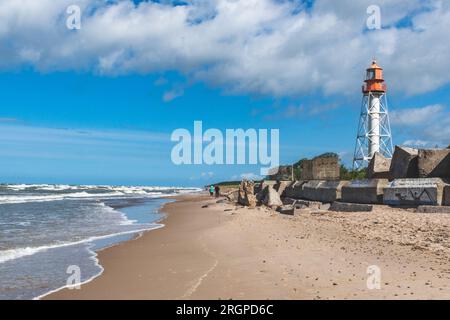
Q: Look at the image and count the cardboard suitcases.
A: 0